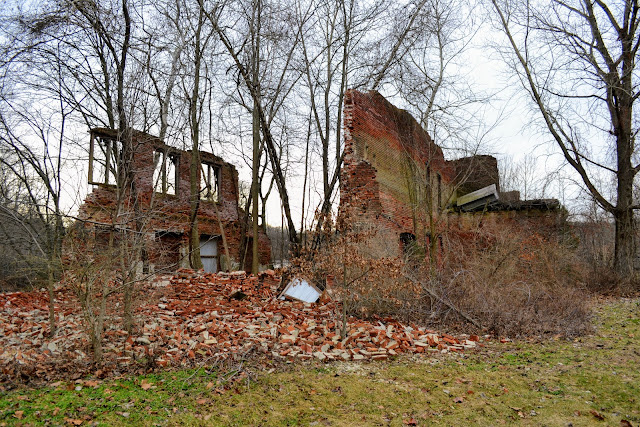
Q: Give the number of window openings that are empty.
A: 3